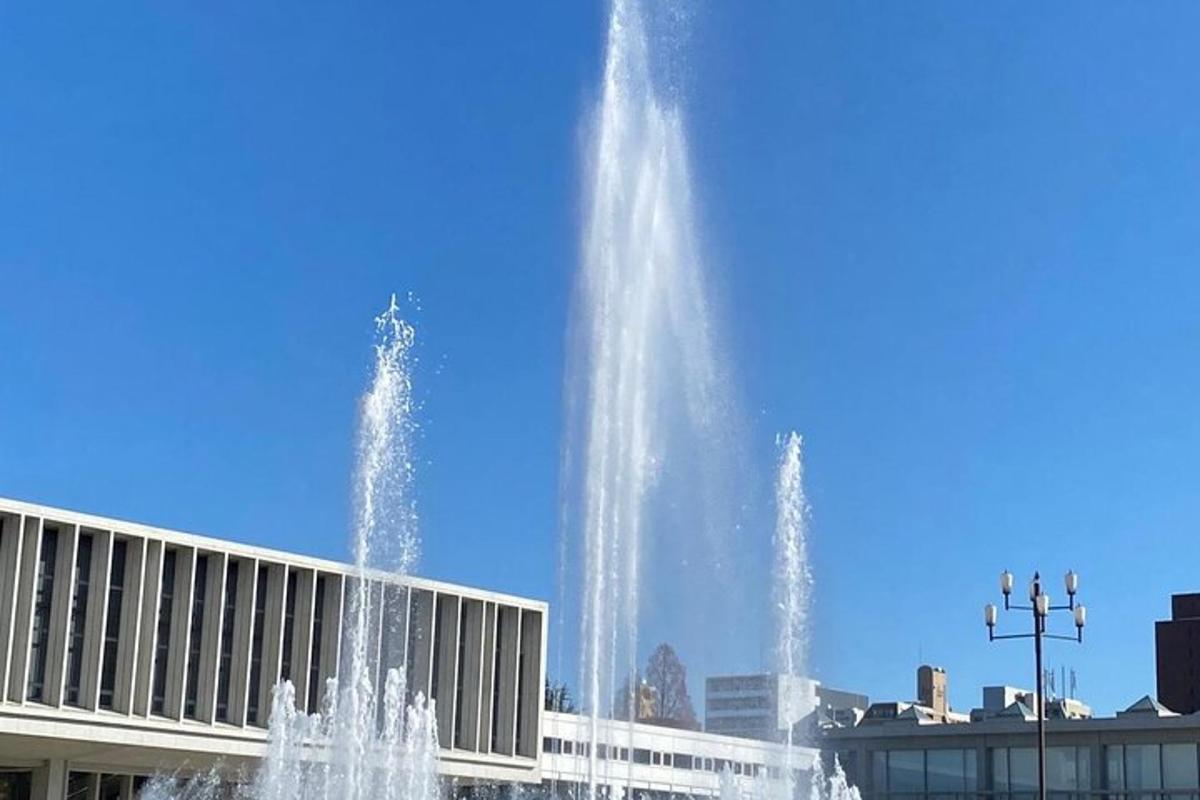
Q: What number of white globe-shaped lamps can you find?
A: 6